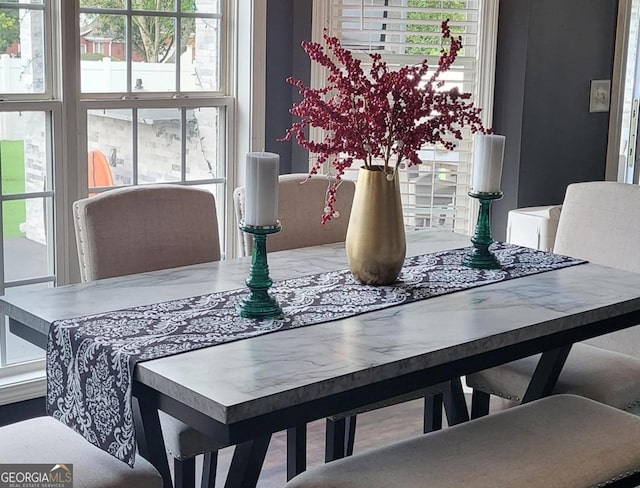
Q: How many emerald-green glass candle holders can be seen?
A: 2